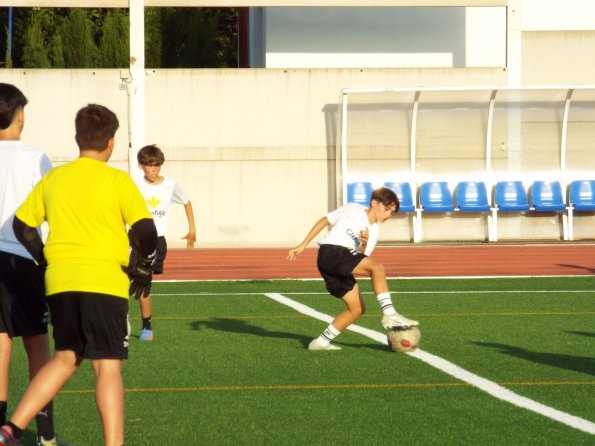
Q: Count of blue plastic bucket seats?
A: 7